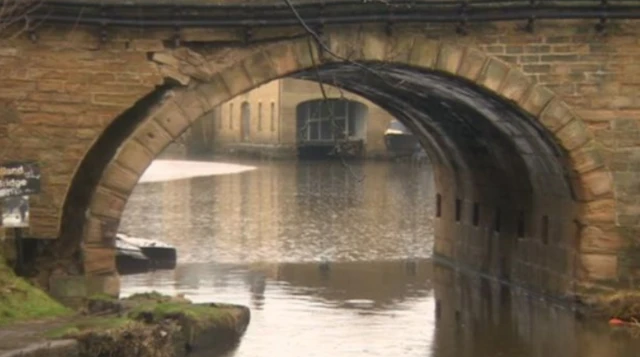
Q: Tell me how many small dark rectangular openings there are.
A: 6